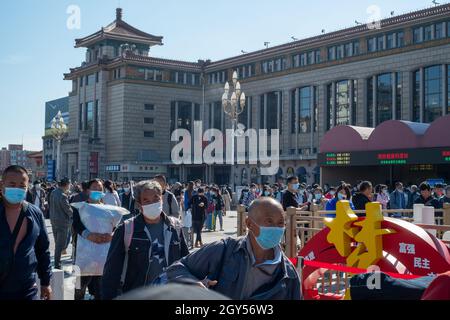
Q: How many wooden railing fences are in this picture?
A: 1